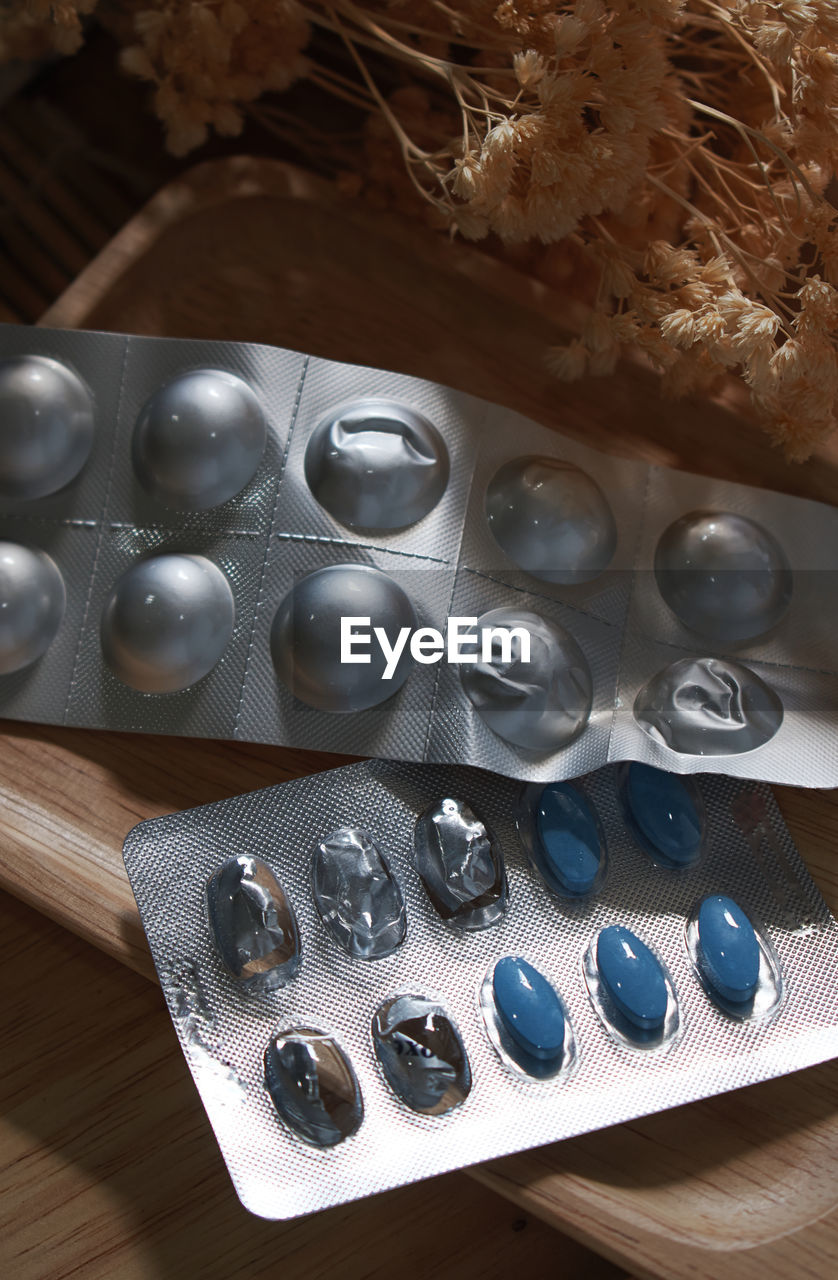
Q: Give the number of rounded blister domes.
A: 10